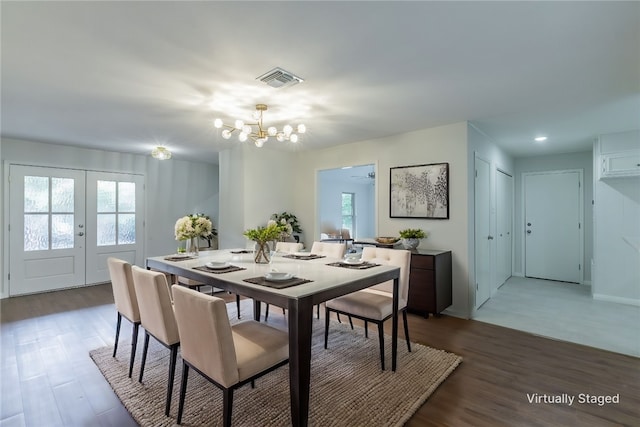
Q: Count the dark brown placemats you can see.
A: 6